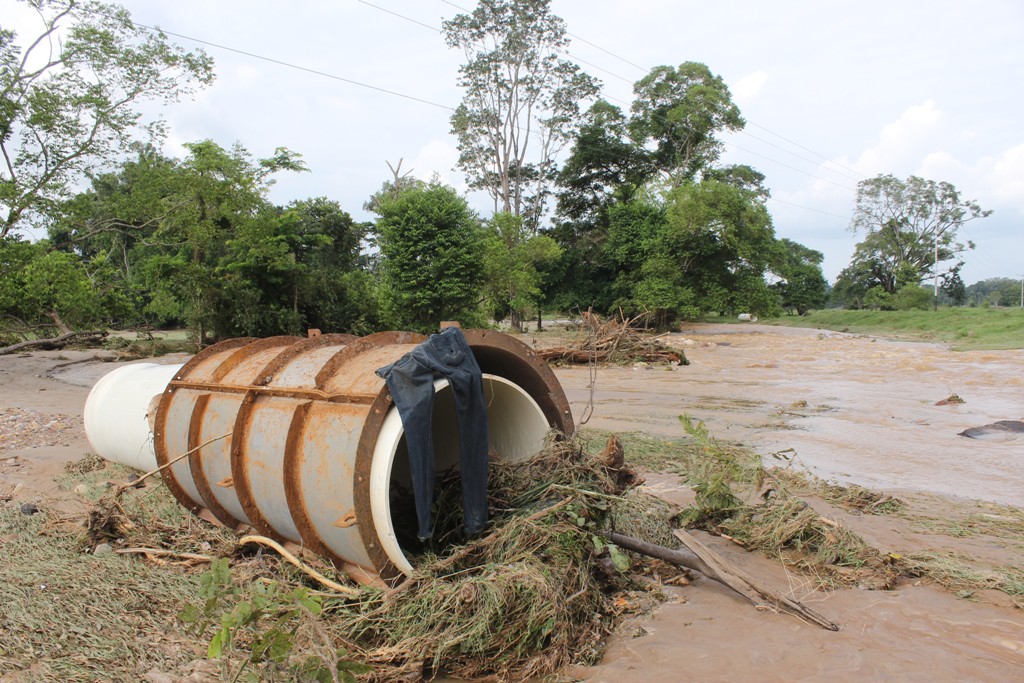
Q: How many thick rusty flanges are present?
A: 5